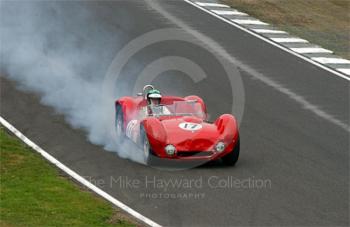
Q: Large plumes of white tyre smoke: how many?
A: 1